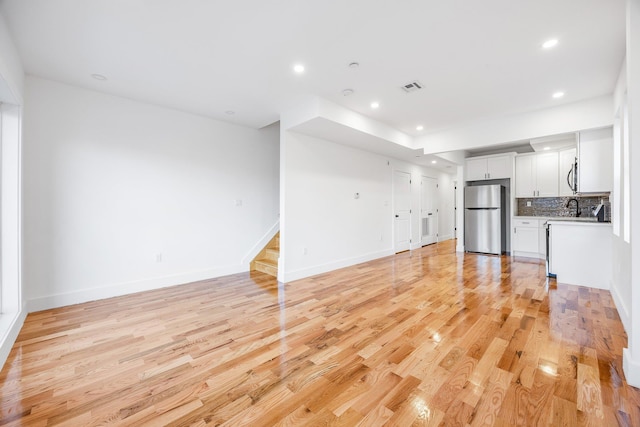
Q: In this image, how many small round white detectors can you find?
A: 2